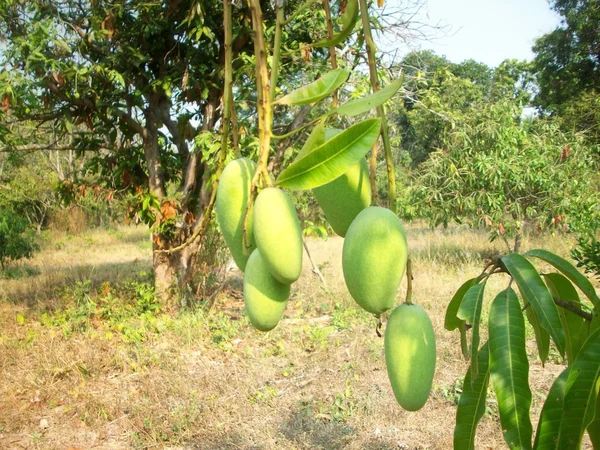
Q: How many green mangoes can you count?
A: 6